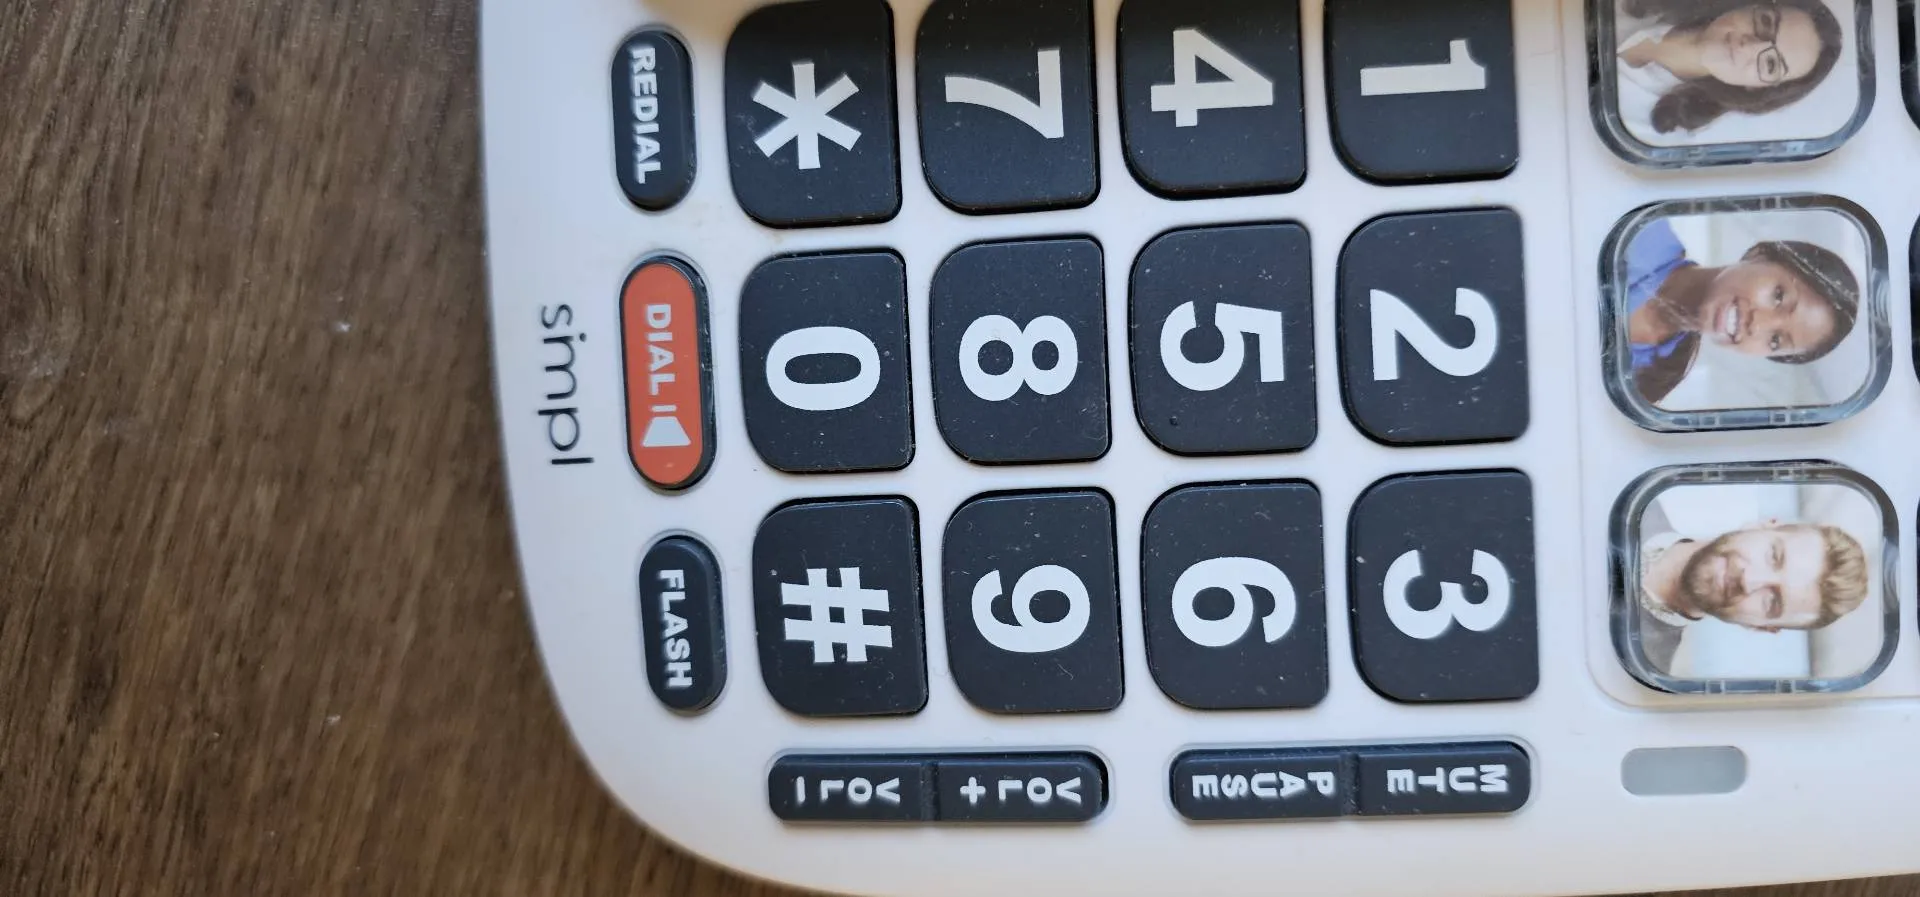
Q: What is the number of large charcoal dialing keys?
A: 12